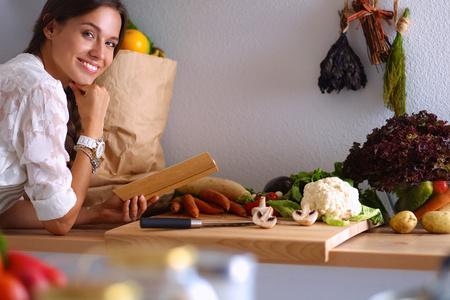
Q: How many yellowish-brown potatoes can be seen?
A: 2